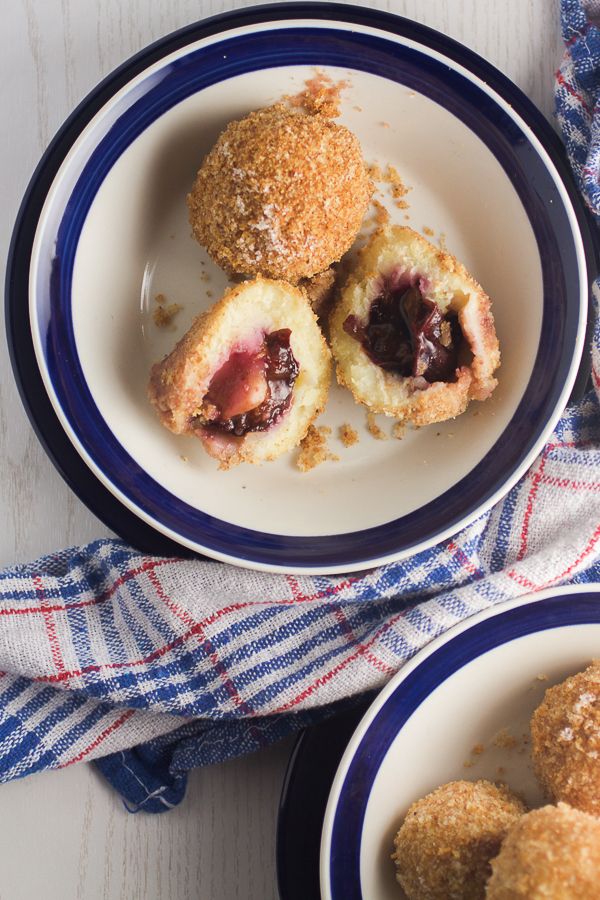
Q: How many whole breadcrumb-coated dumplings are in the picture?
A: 4